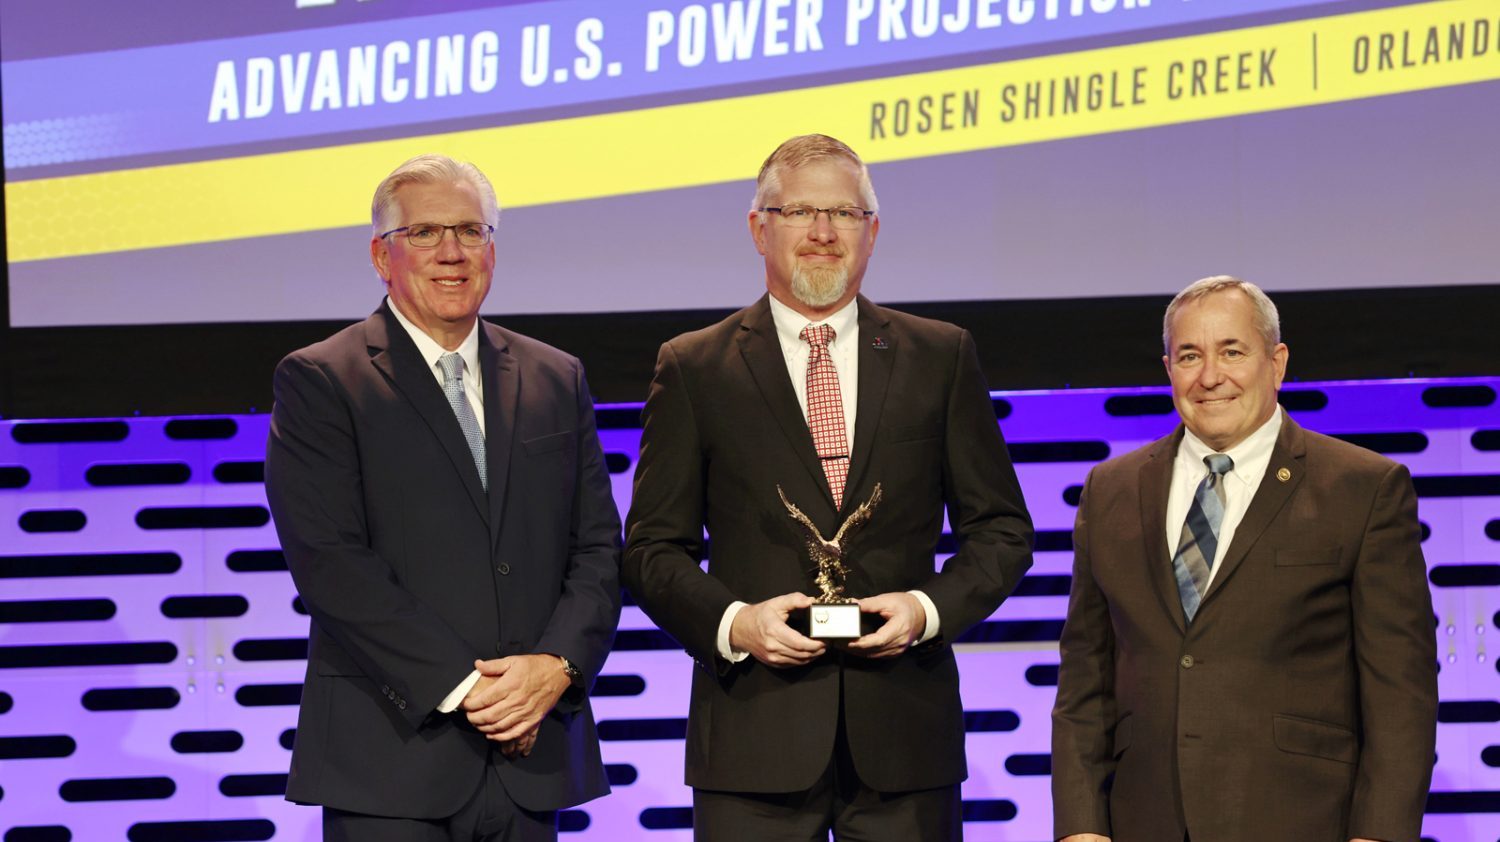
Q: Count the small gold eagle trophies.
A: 1